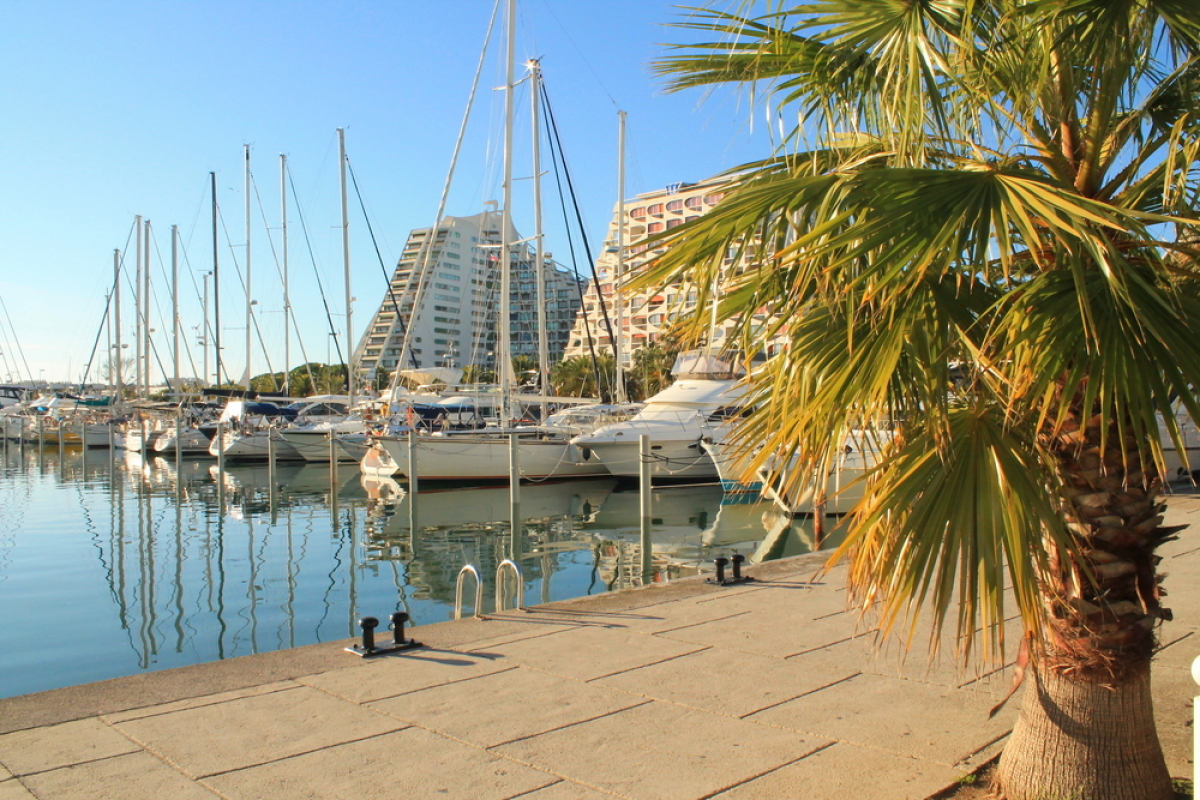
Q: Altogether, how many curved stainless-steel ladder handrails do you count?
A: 2